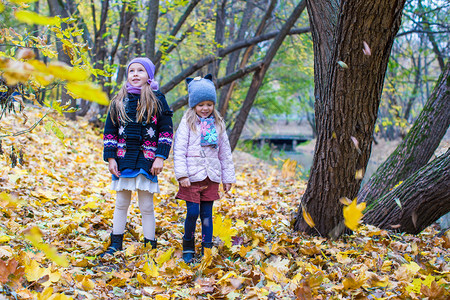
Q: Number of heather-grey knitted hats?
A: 1